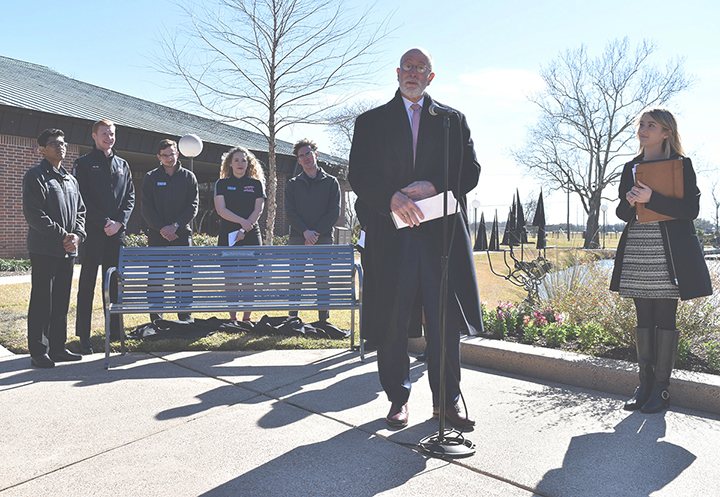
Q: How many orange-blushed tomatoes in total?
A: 0